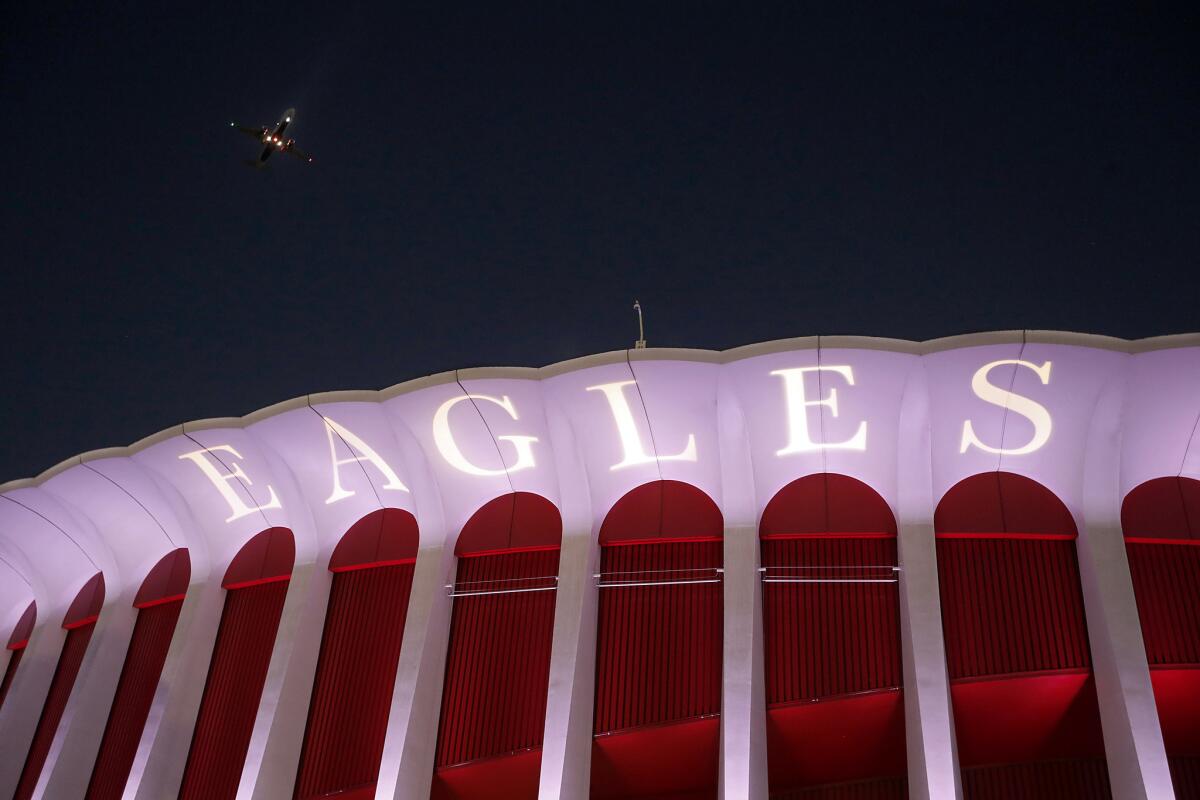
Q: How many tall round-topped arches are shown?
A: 10